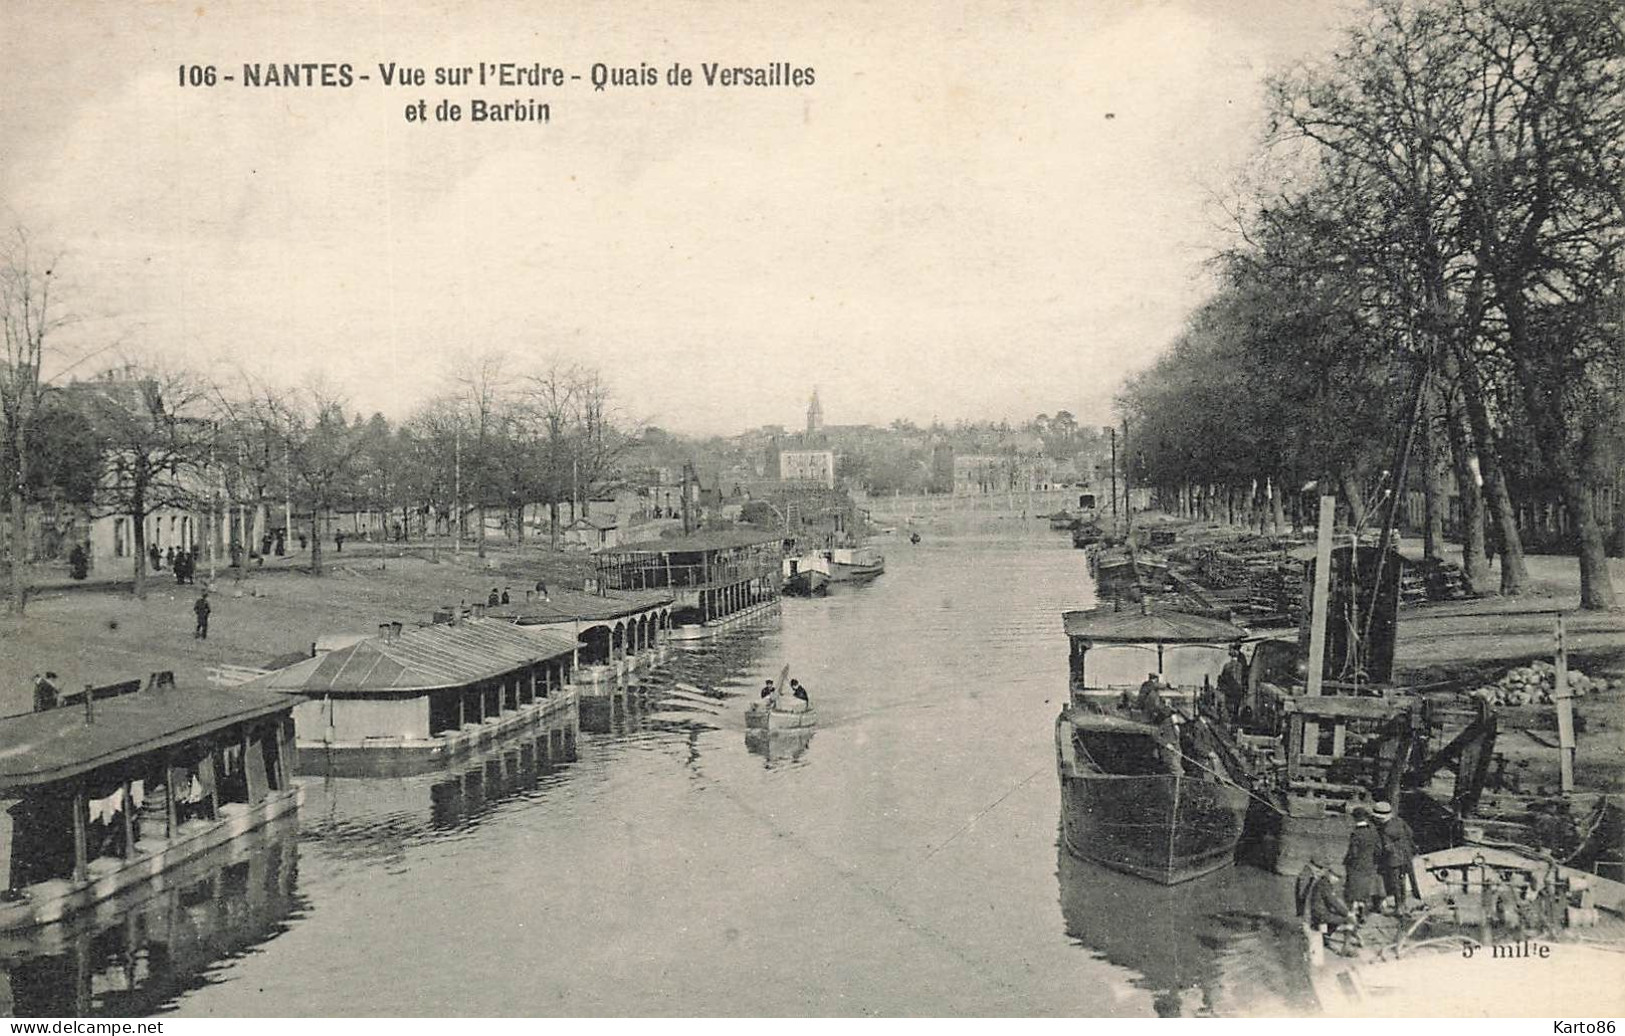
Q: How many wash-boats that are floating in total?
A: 4